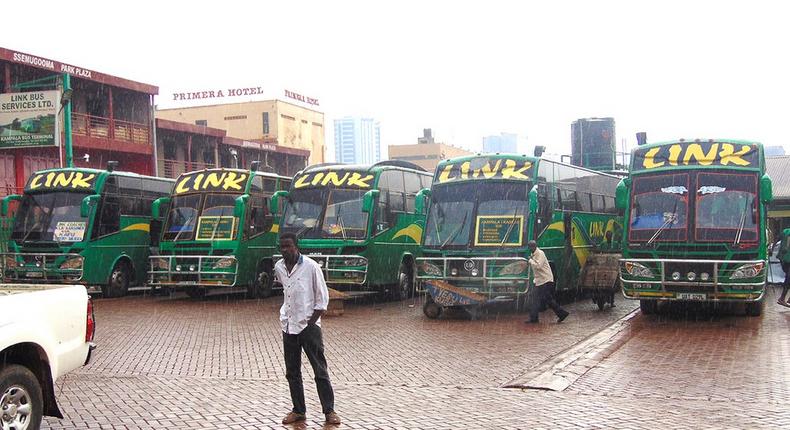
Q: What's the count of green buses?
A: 5